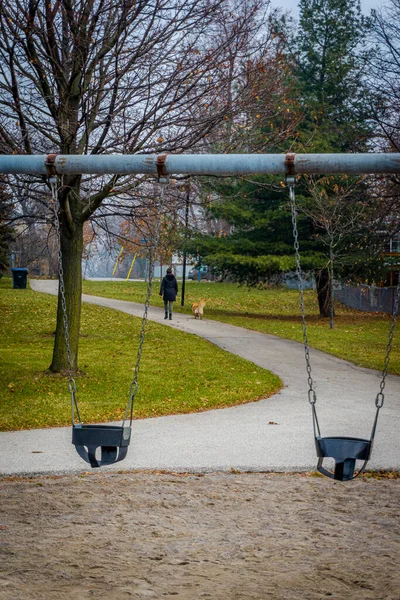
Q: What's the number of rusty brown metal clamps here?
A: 3